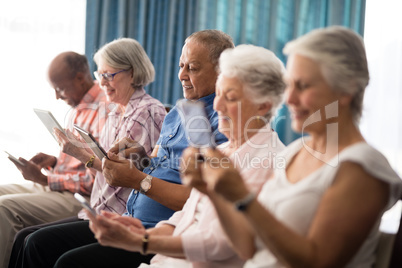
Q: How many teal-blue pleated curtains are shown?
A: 1